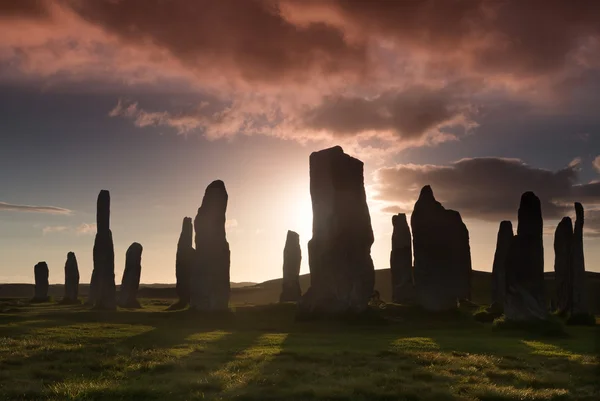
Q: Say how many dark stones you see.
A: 14